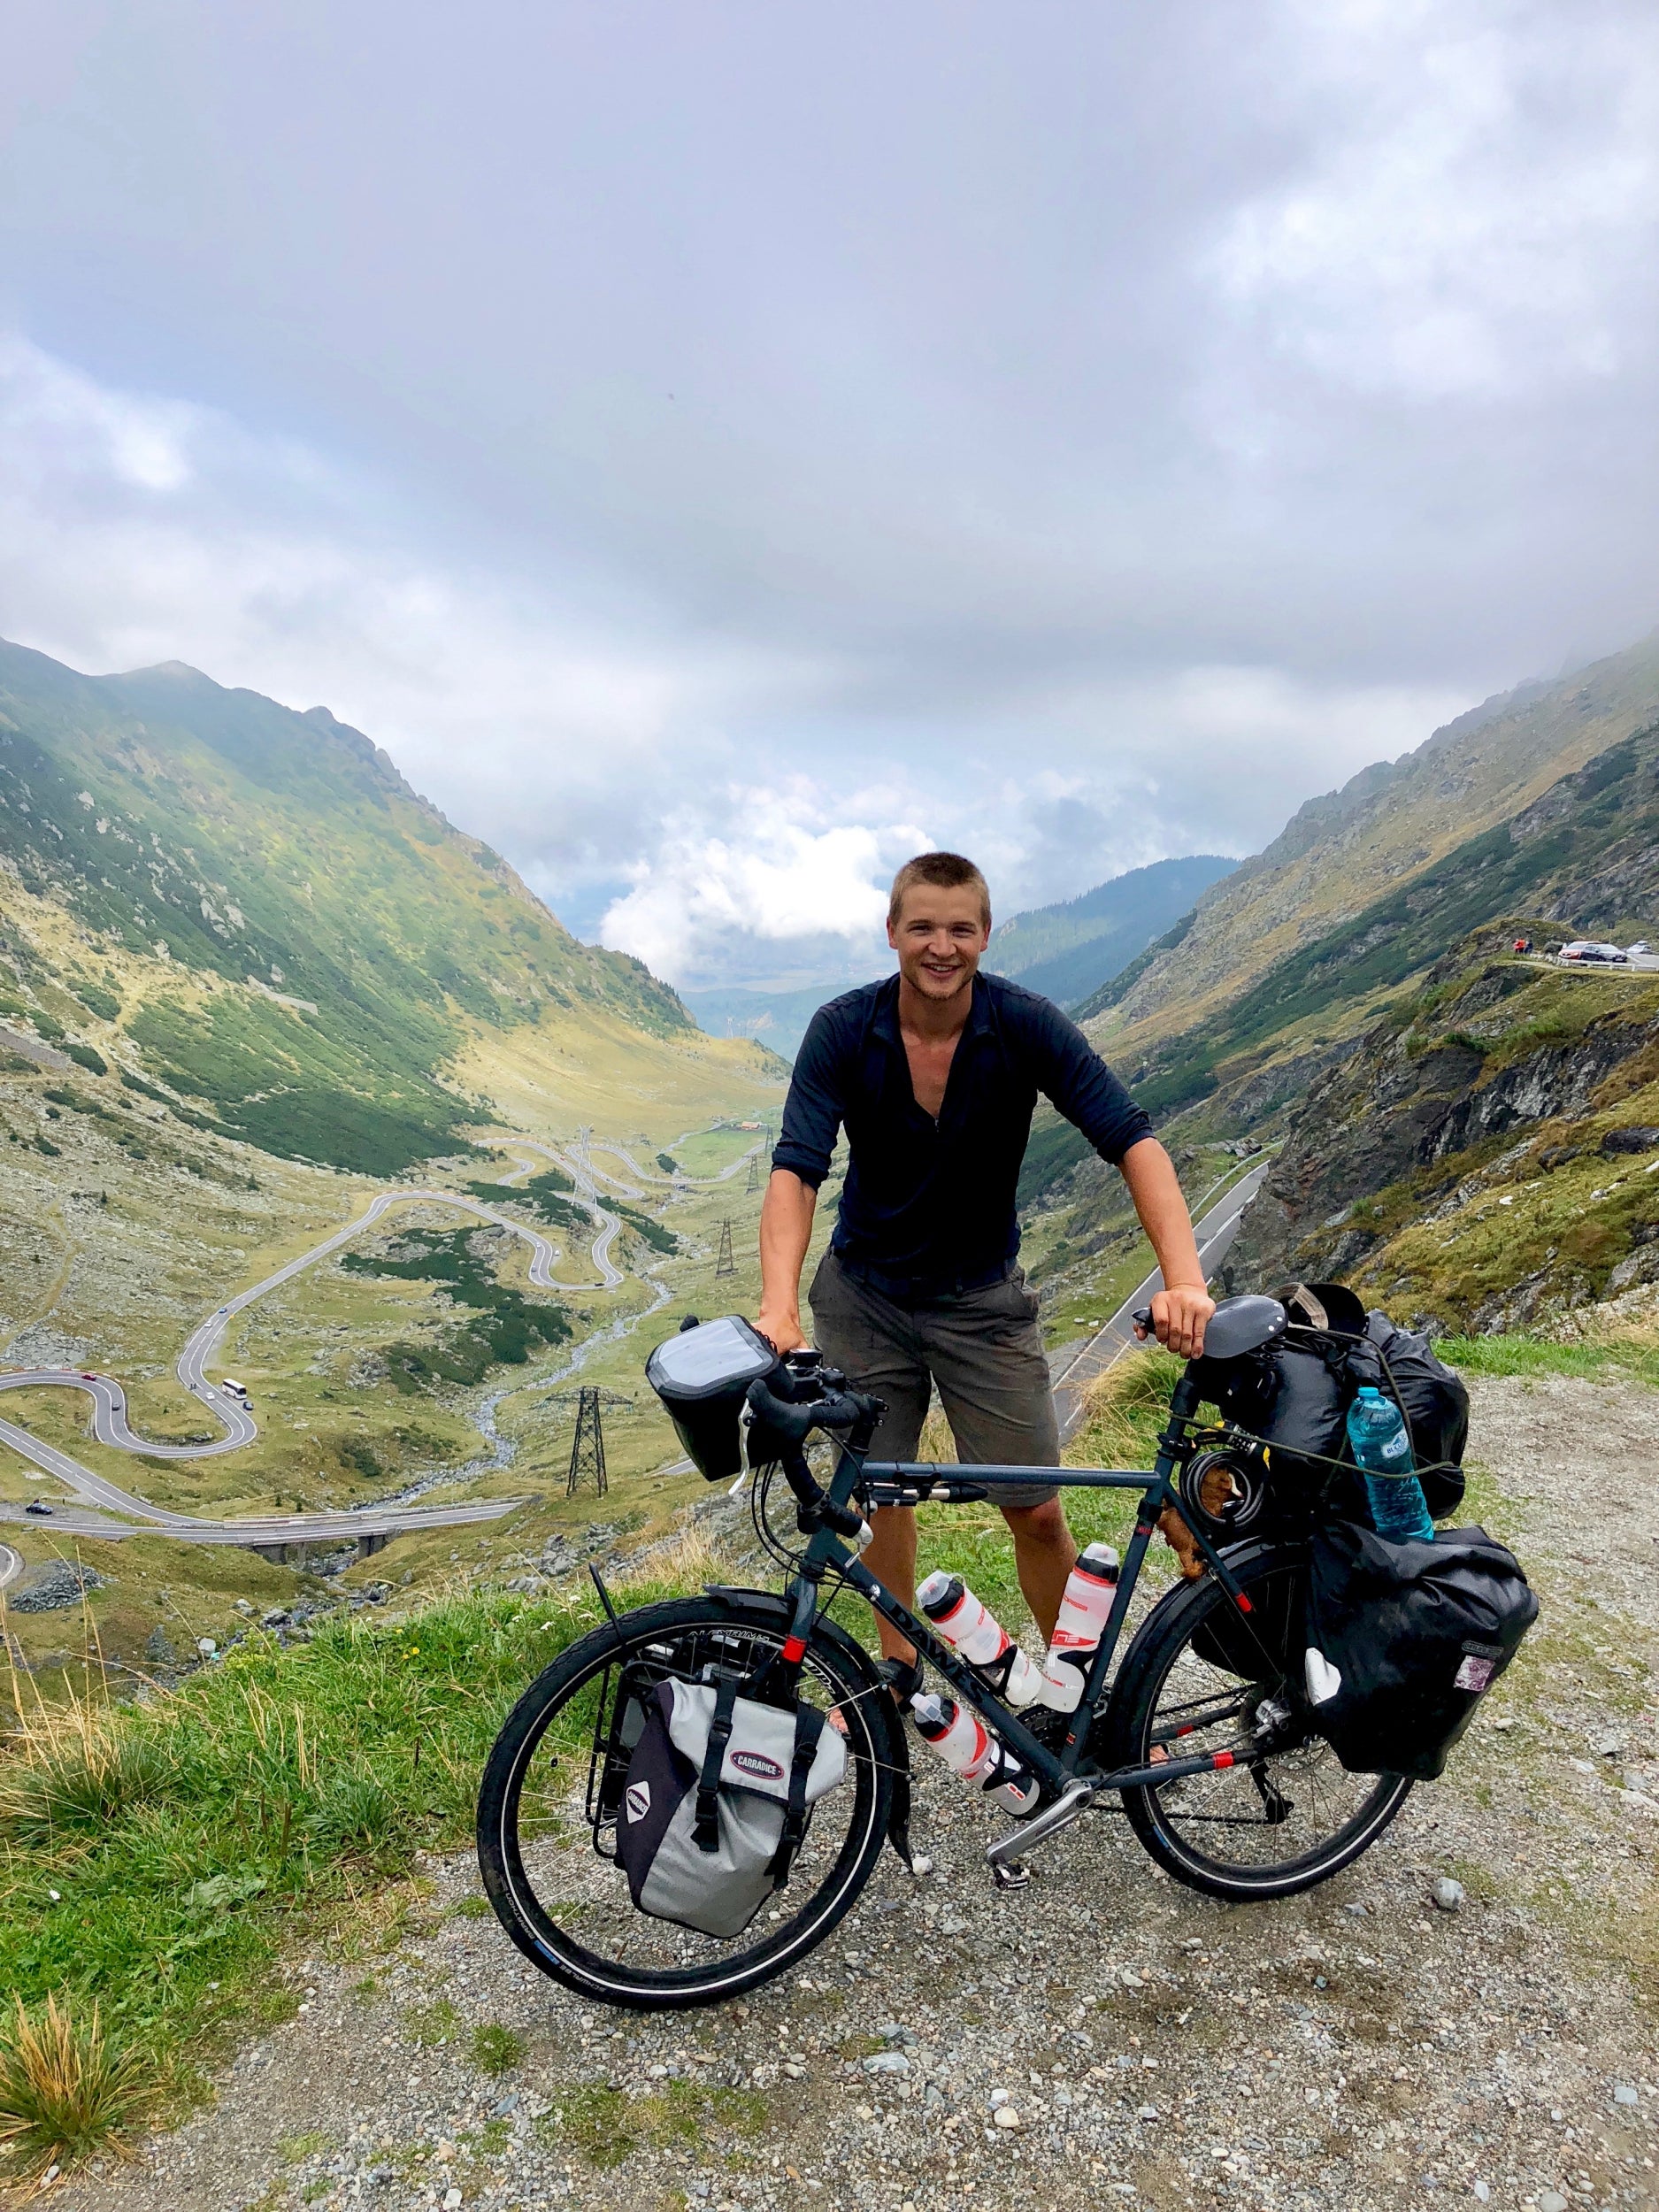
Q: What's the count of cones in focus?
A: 0